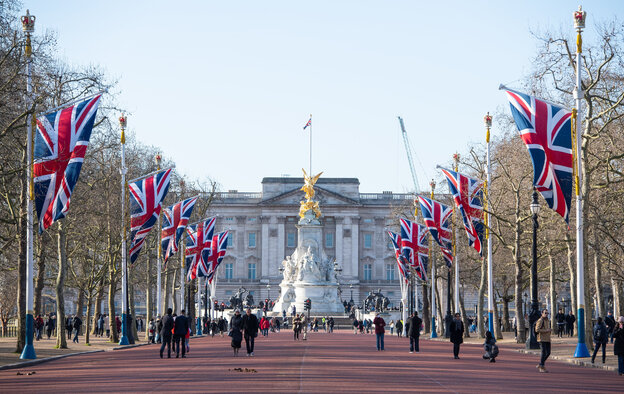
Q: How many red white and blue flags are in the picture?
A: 11